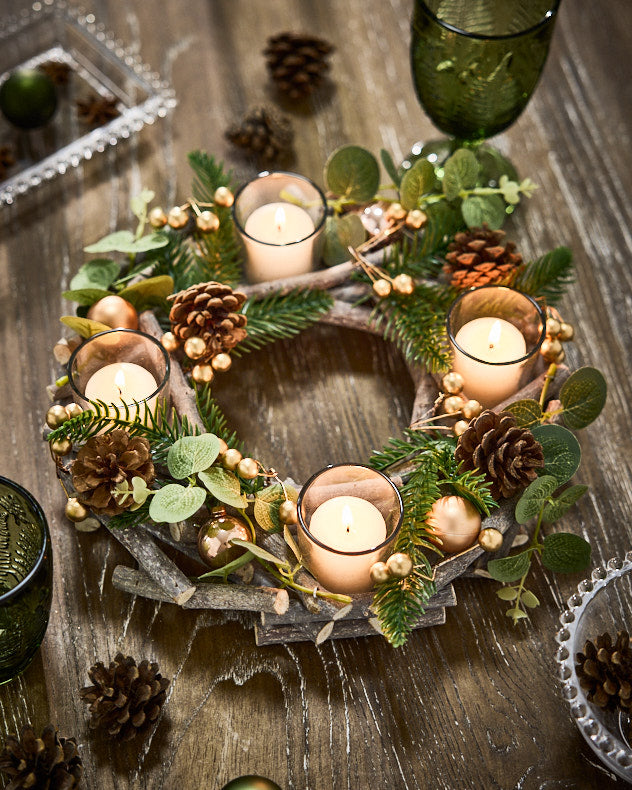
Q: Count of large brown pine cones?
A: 9